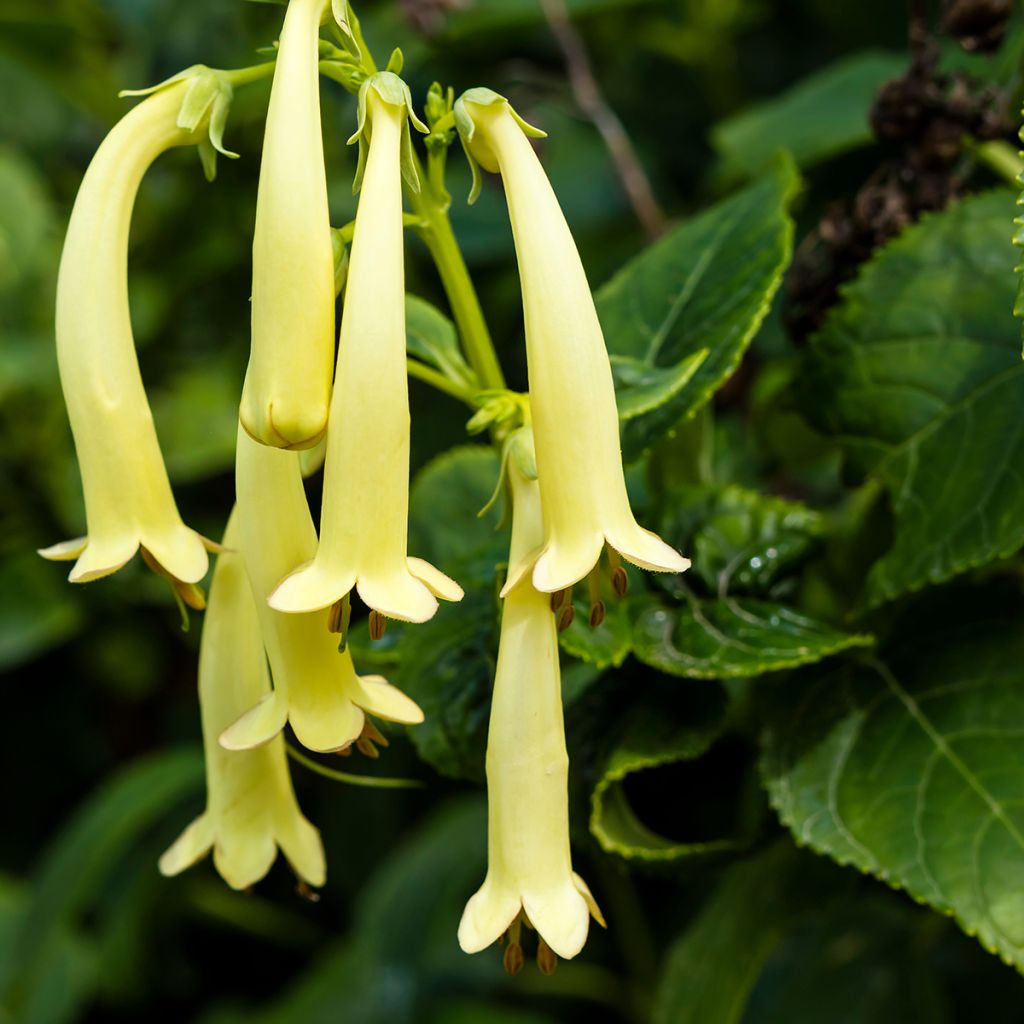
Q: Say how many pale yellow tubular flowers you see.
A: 7